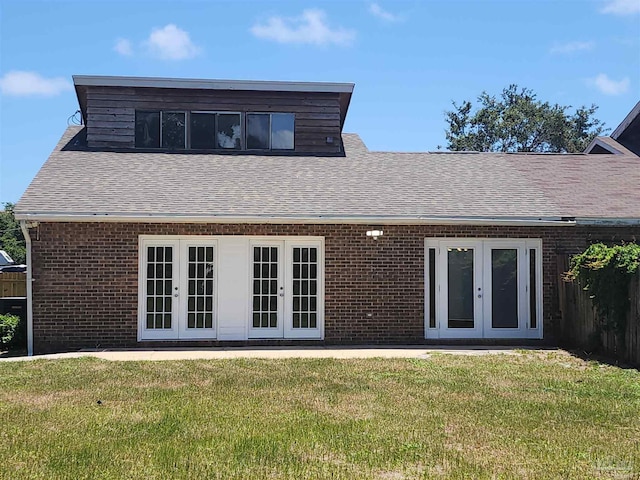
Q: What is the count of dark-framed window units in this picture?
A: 3